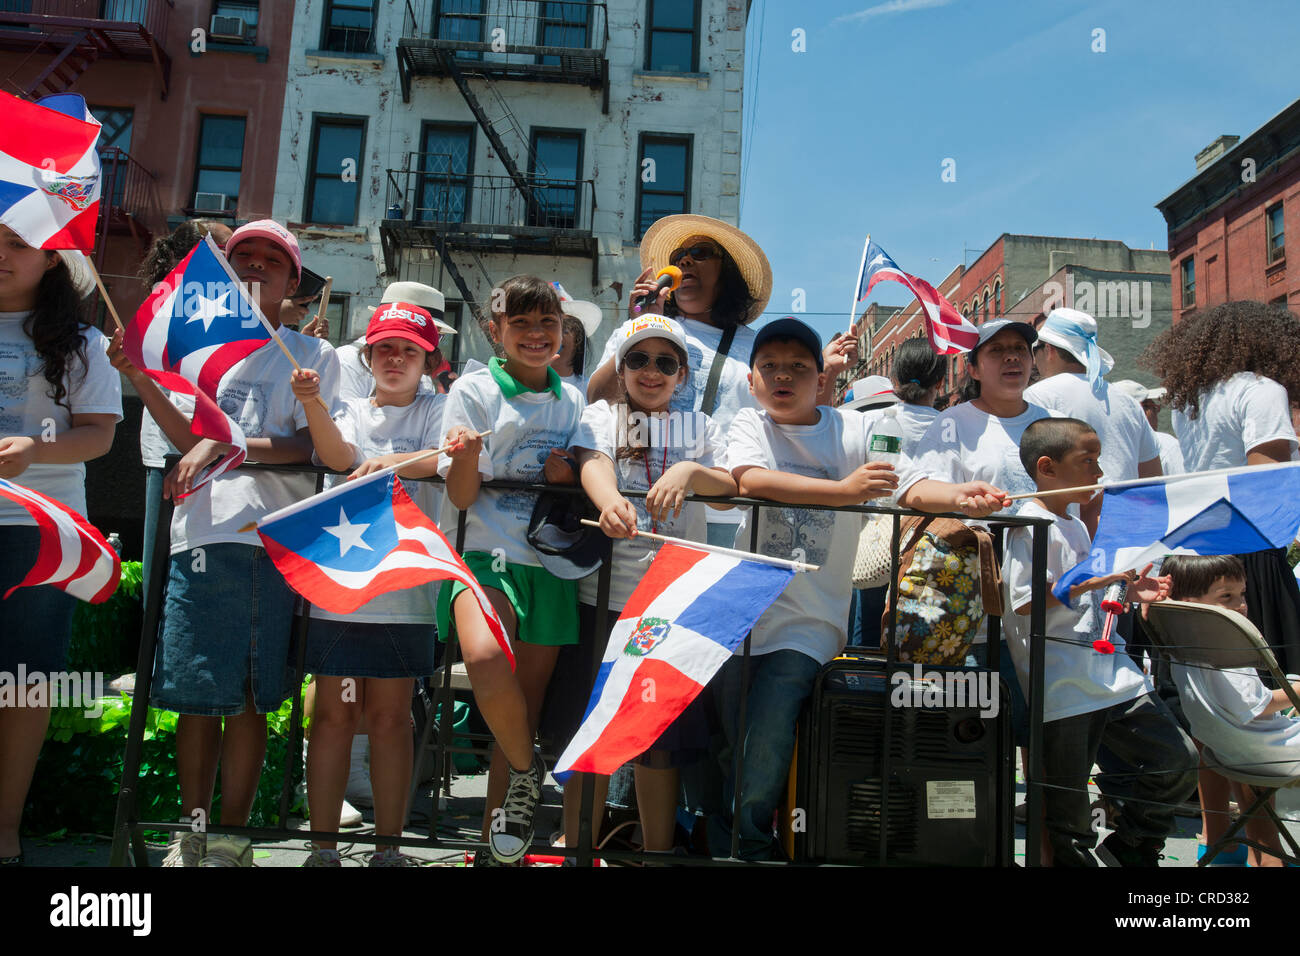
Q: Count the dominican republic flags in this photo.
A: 2